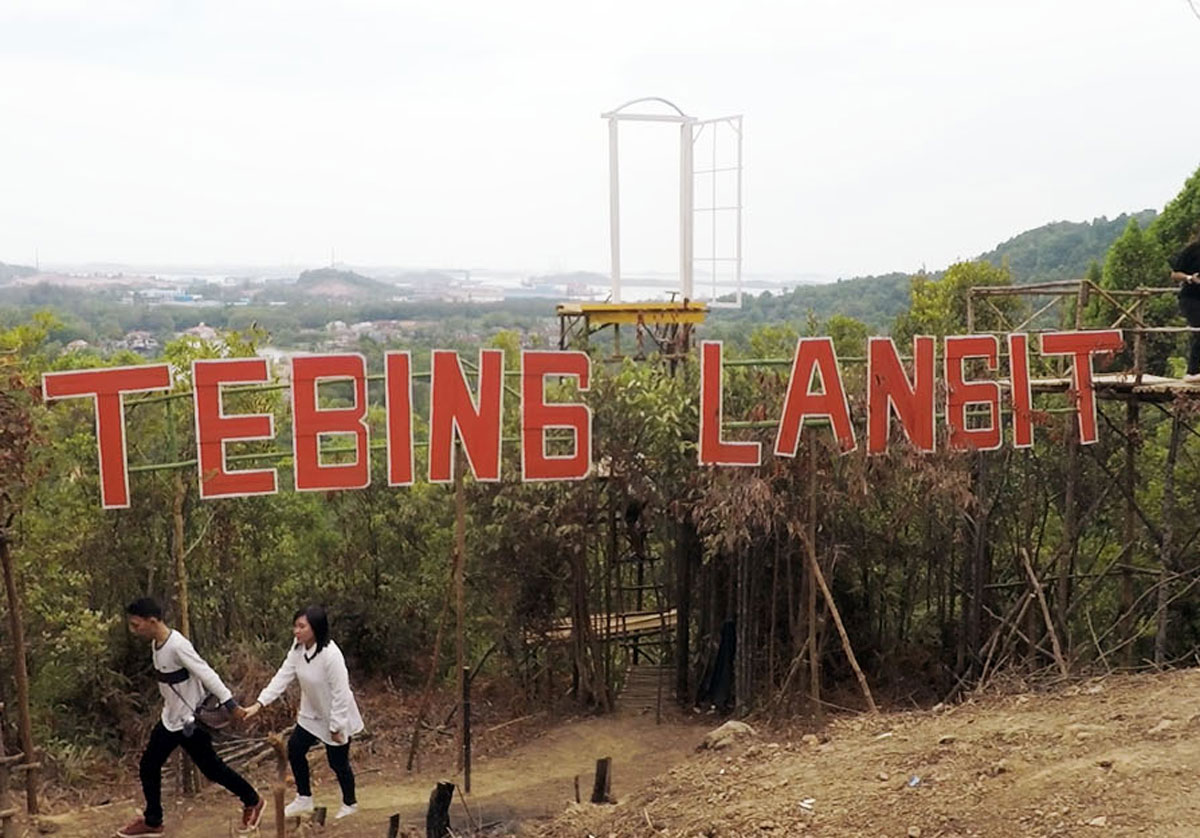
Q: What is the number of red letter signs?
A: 12